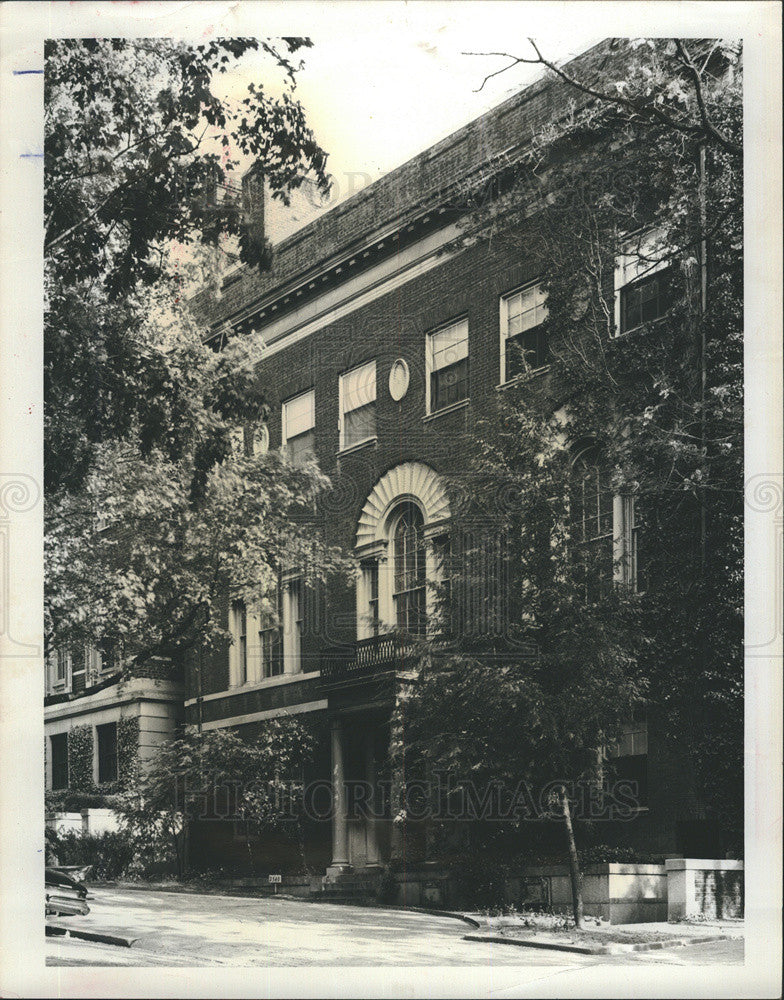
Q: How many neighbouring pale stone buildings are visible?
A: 1